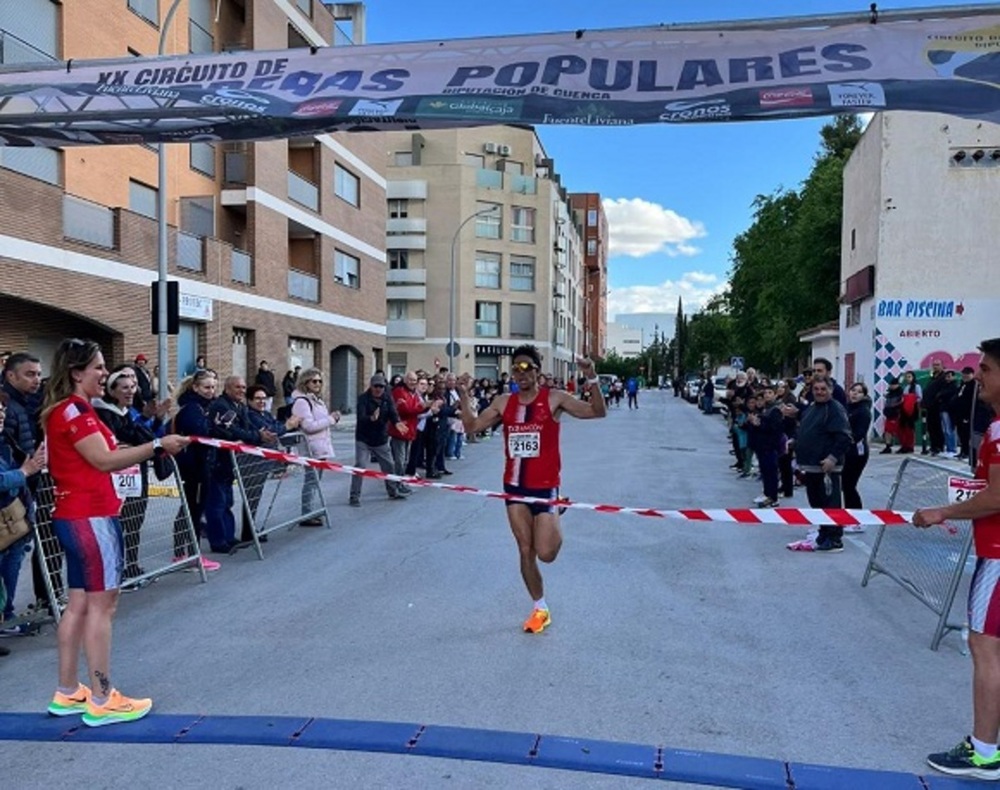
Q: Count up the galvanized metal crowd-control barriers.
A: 3